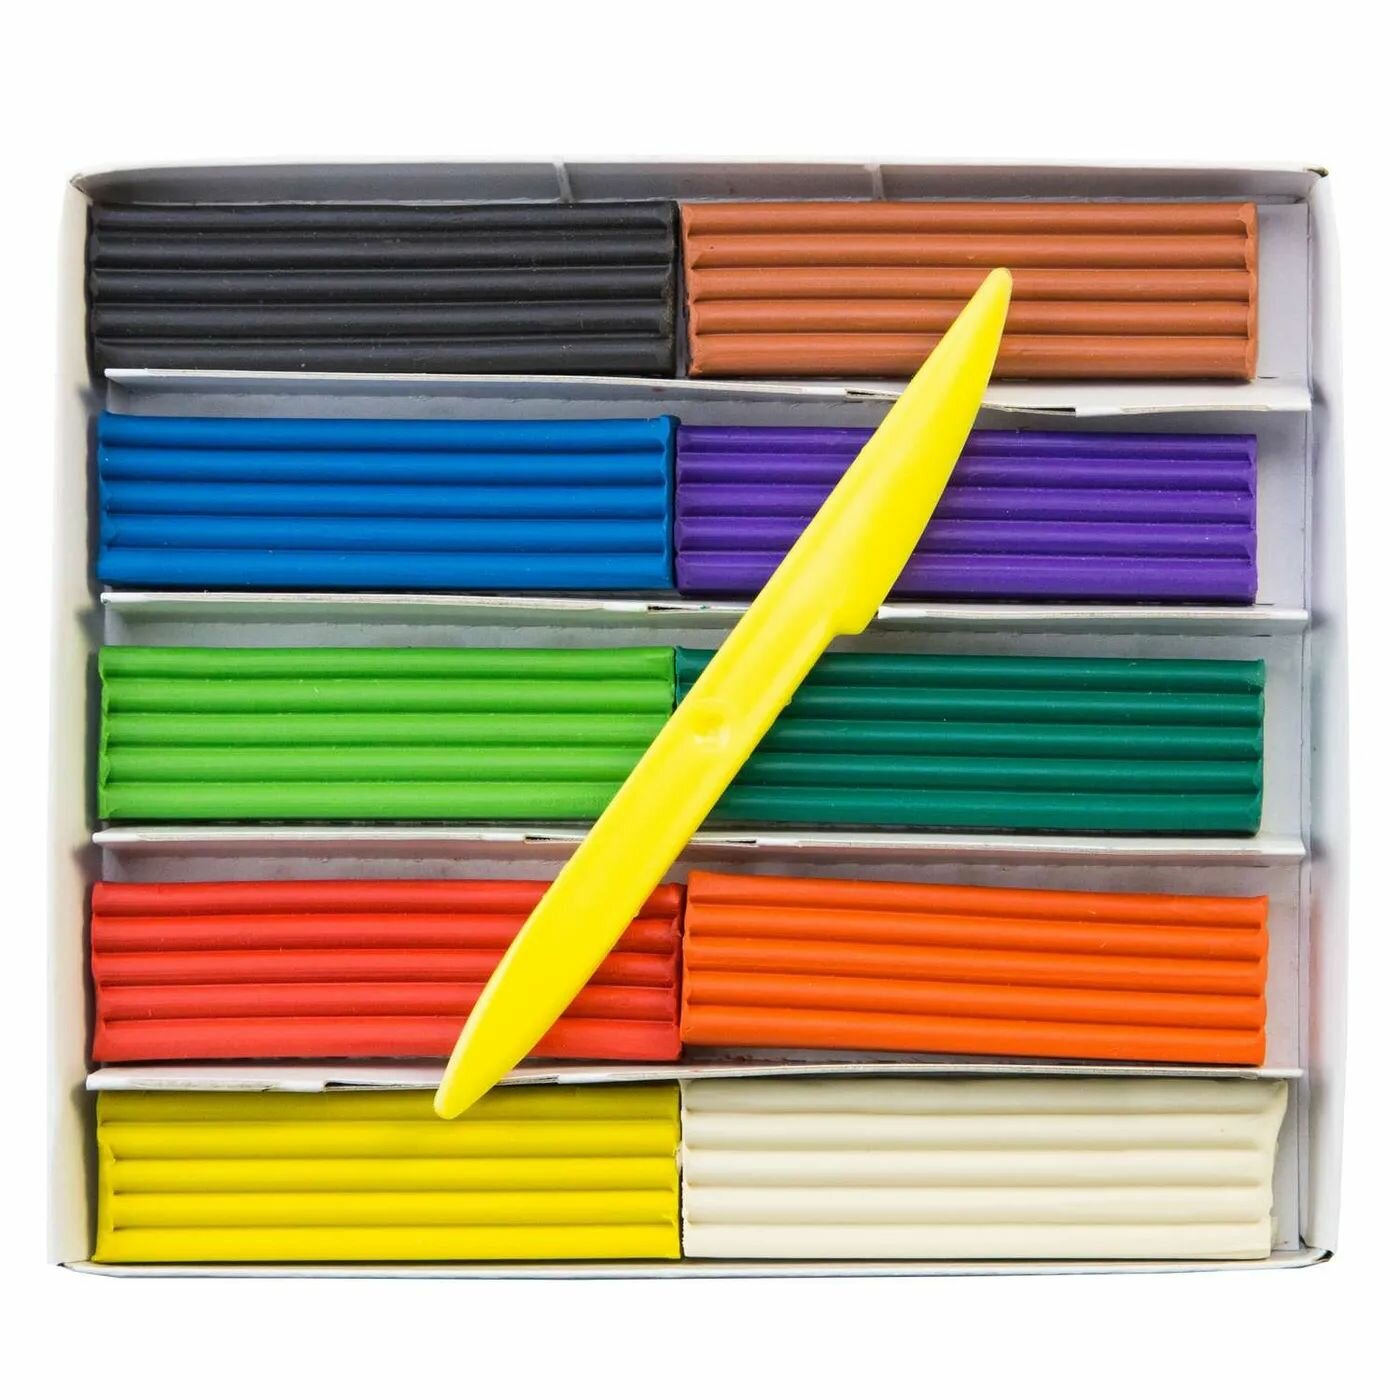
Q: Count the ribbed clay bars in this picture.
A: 10